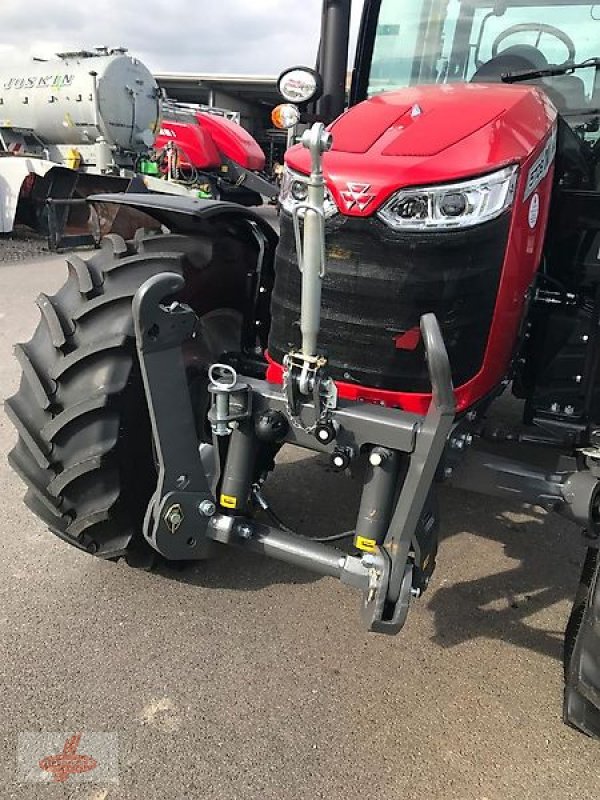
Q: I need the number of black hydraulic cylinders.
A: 2